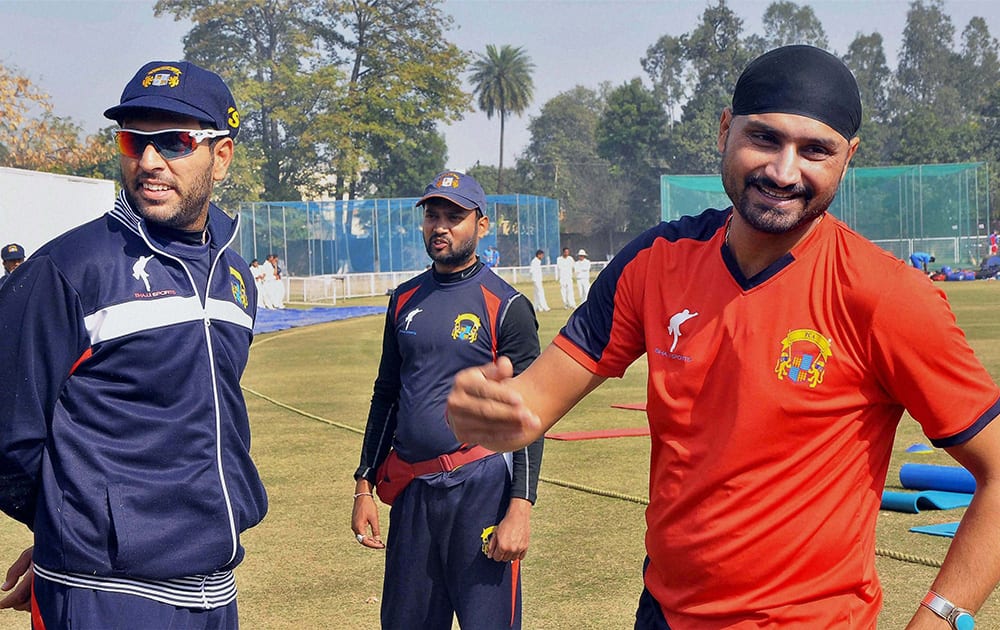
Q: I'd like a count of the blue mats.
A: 3